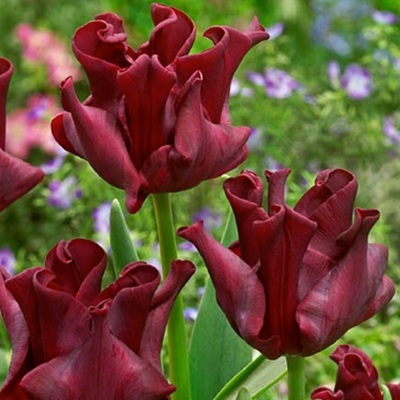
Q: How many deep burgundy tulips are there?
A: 5